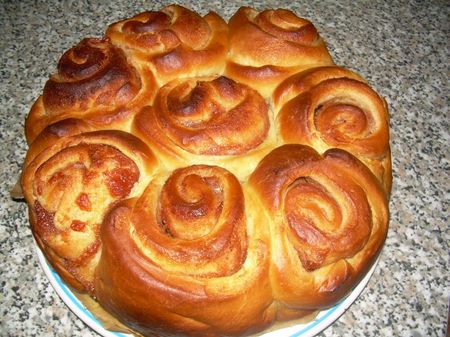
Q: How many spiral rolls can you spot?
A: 8